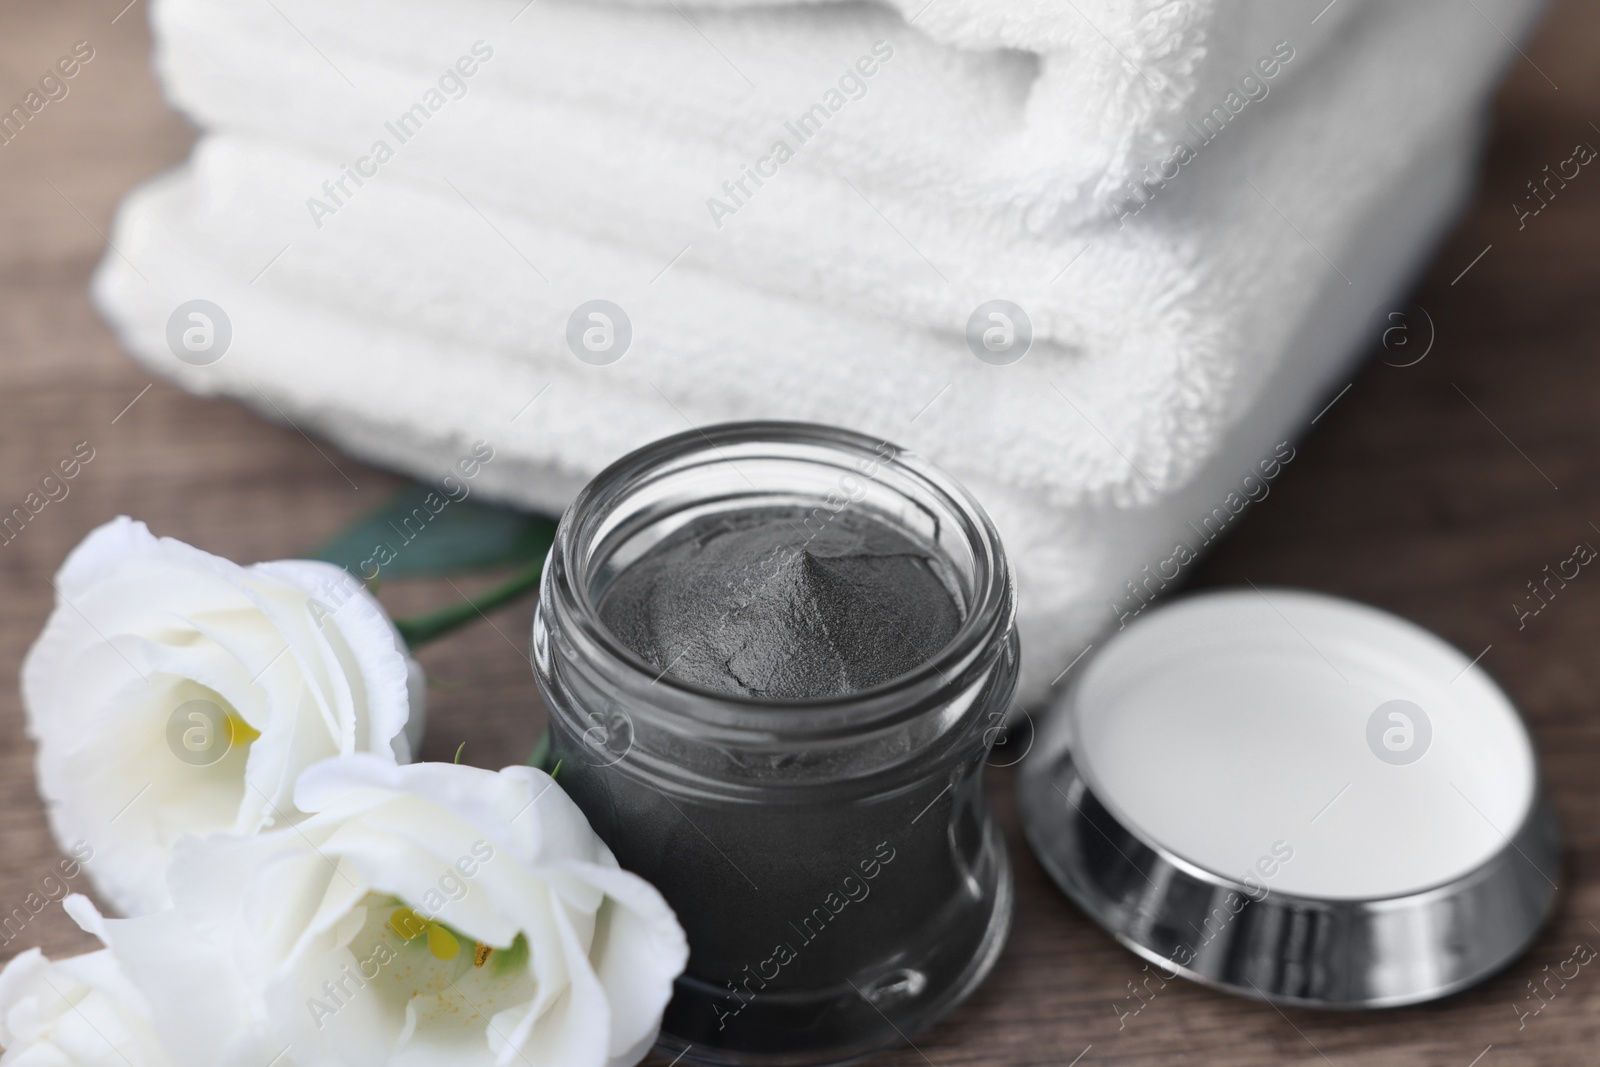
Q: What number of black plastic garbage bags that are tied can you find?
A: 0